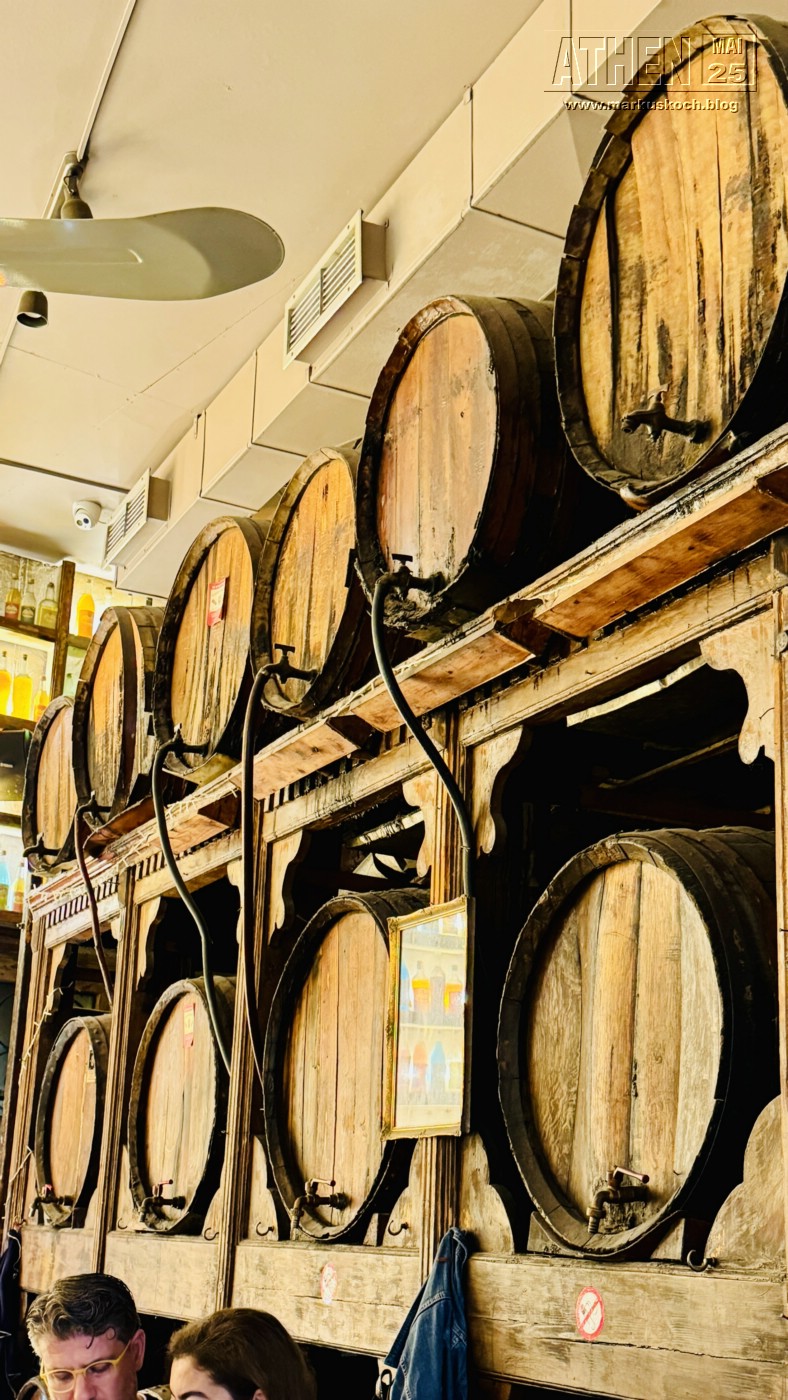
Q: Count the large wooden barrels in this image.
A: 10